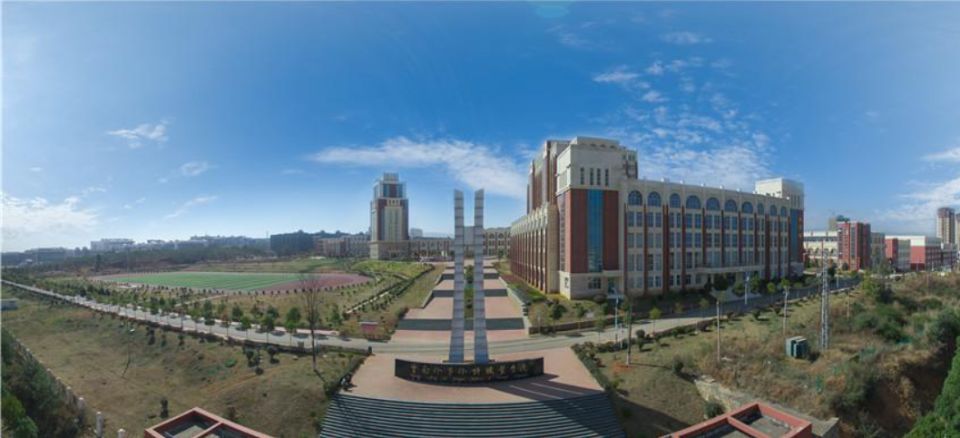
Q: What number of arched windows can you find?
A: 10